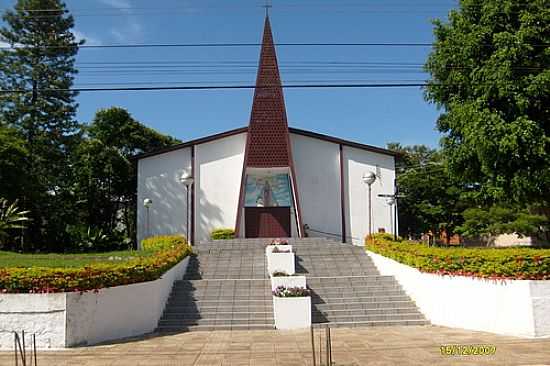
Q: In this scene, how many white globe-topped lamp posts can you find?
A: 4